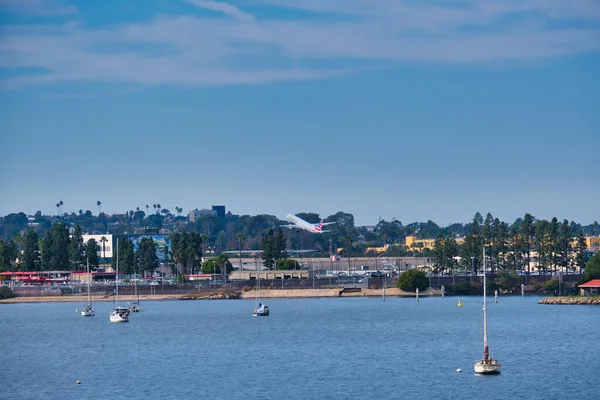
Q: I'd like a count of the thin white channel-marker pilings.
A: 5